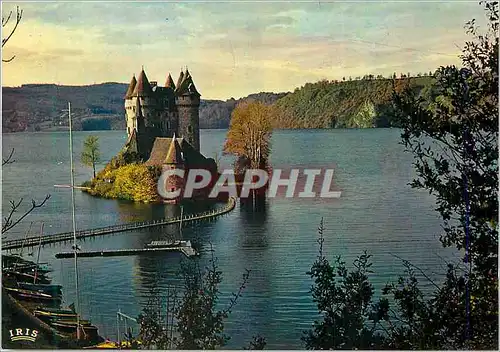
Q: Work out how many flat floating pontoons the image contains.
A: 1